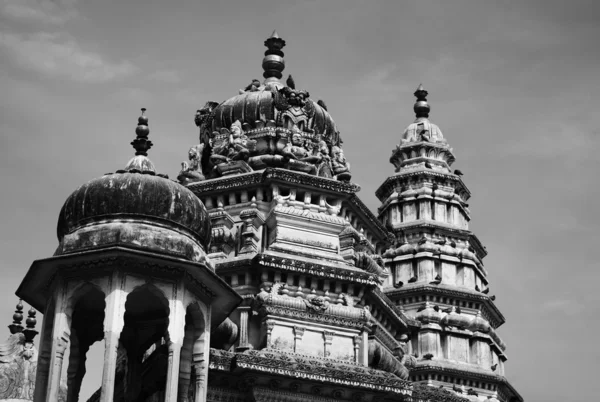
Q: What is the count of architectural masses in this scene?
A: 3